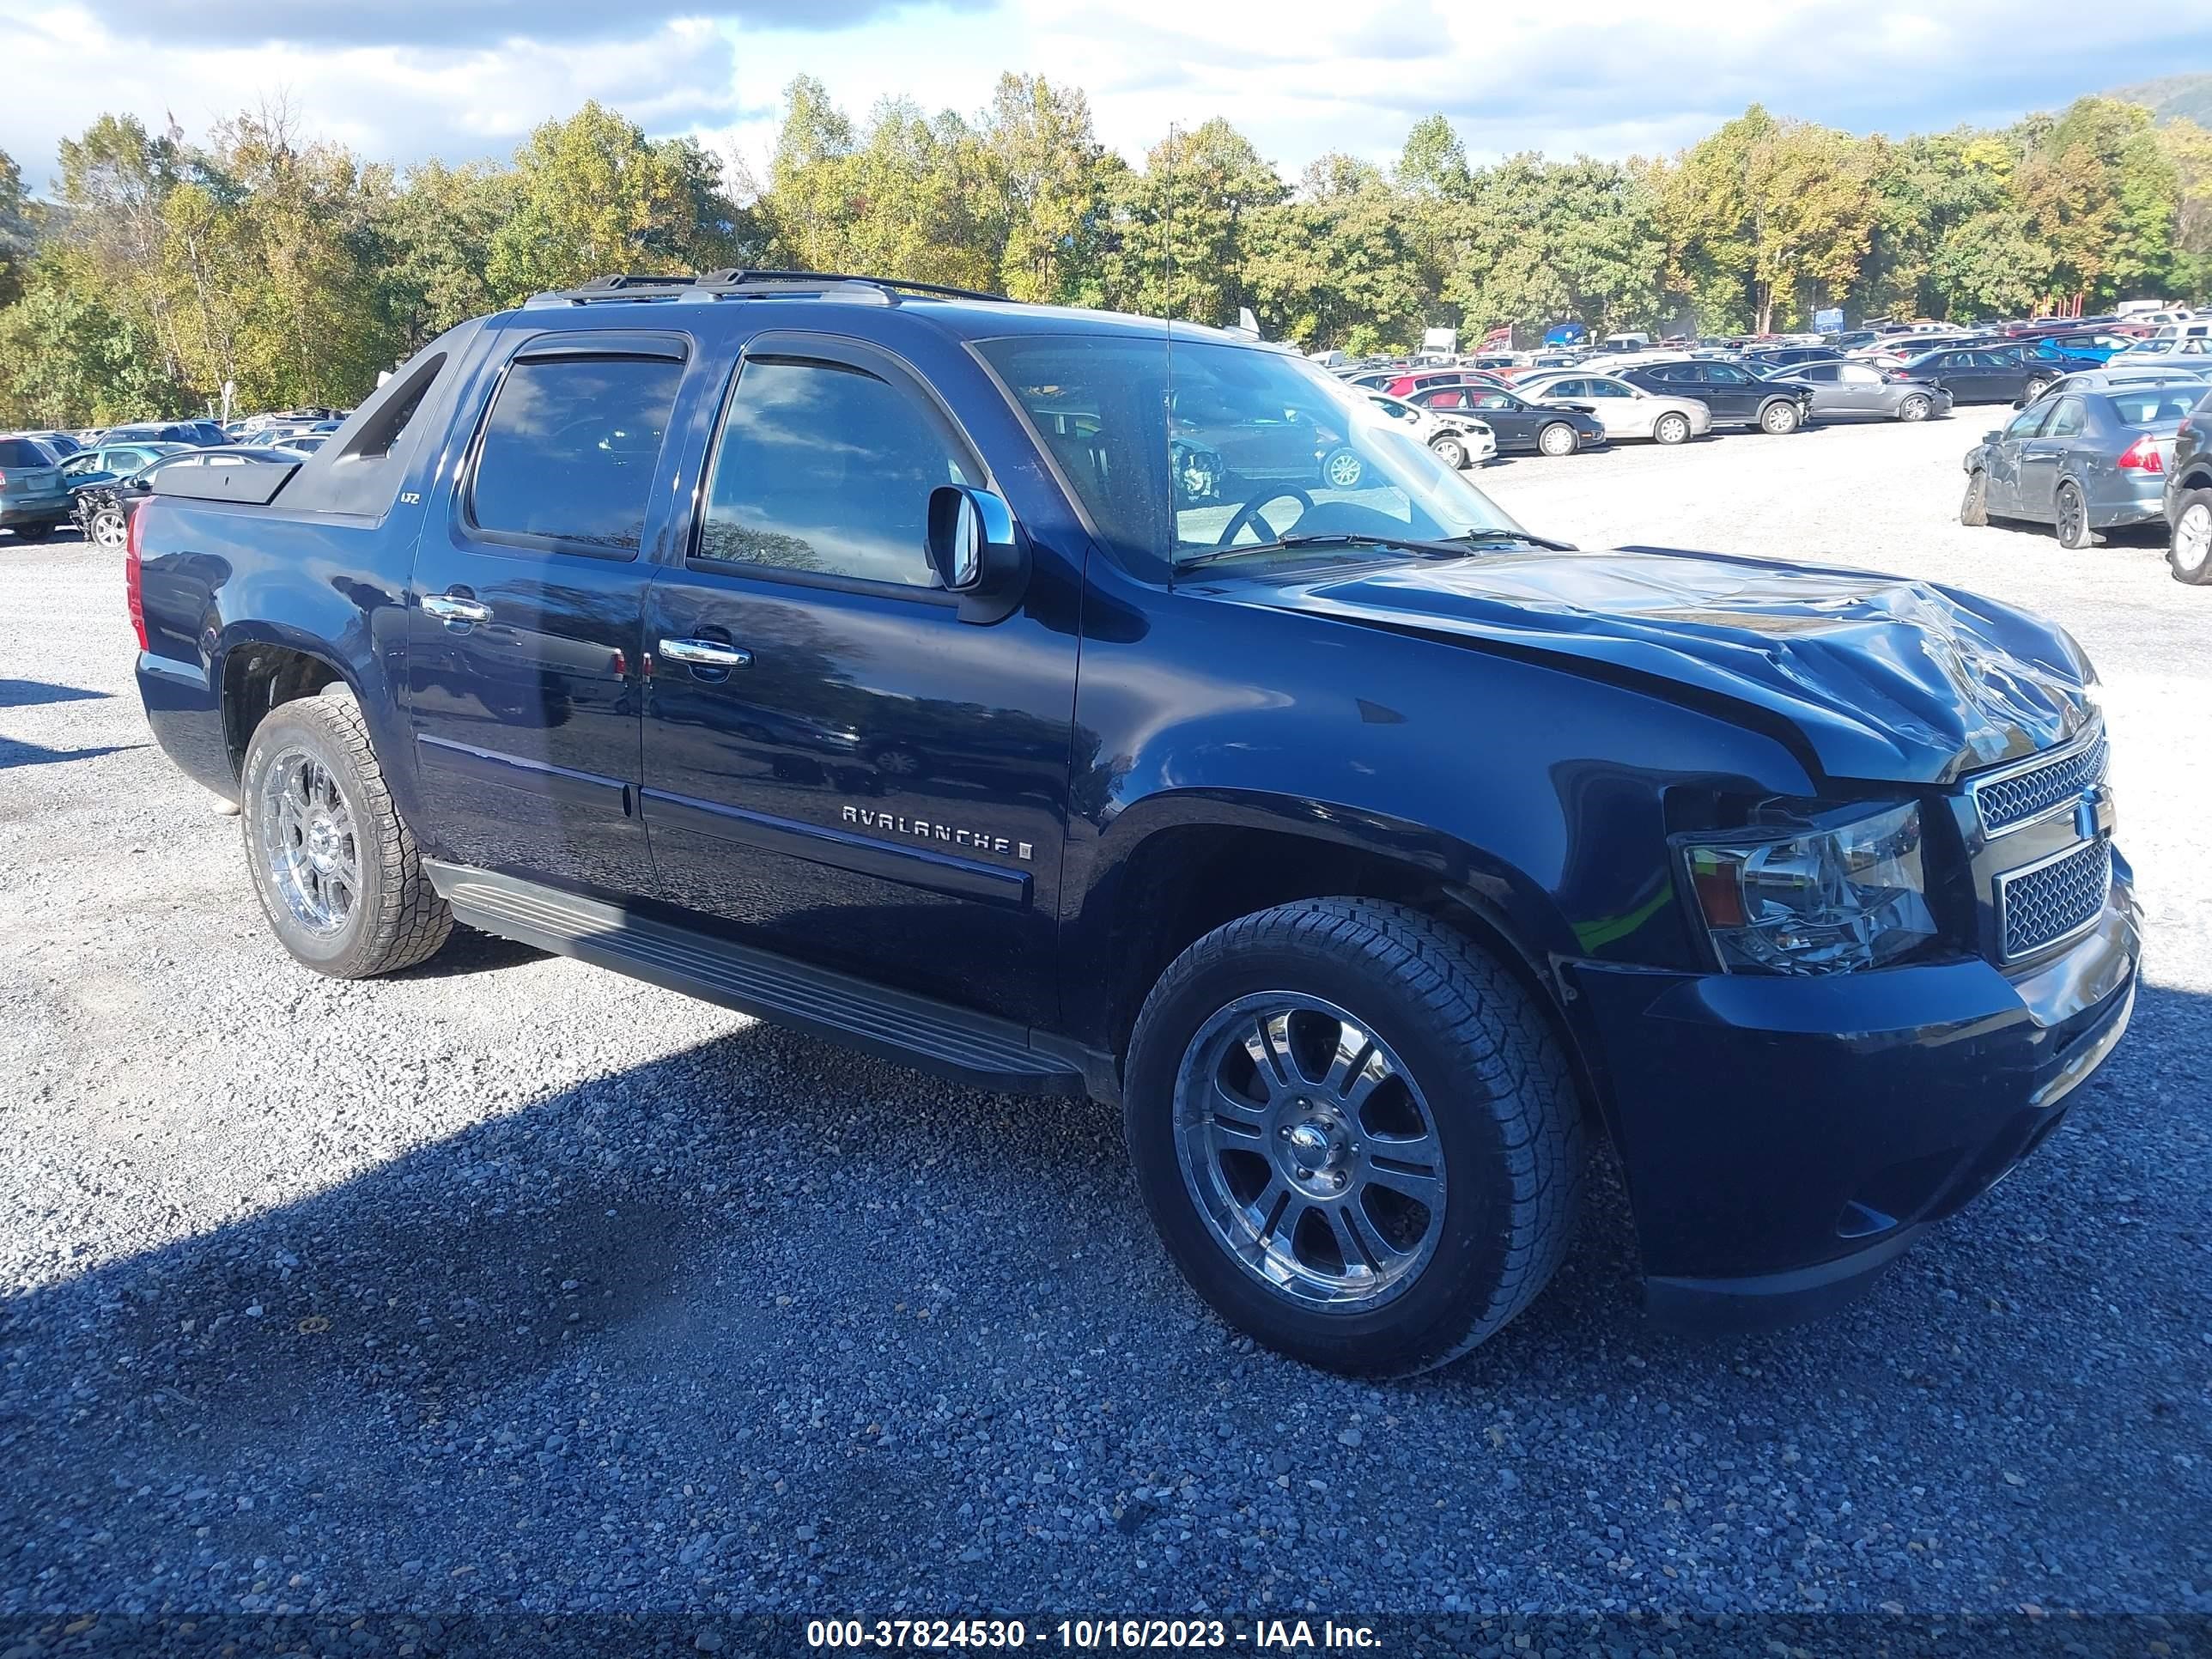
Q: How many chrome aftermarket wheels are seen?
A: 2